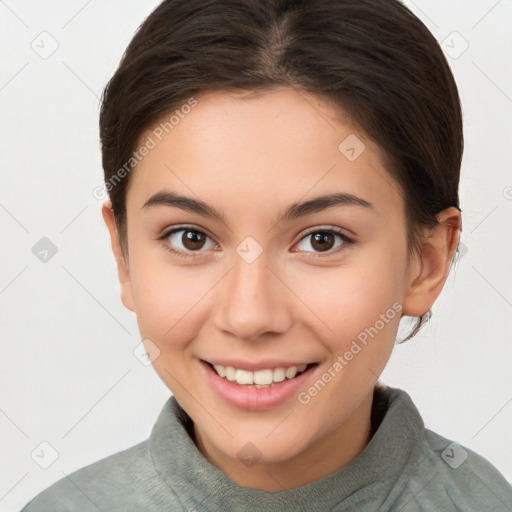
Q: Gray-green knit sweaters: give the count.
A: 1